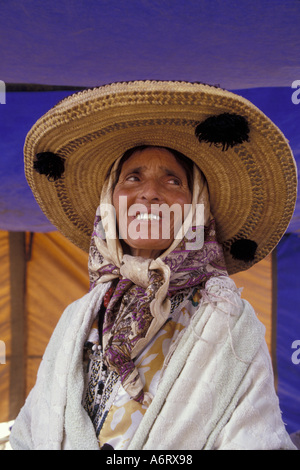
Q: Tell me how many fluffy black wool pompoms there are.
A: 3